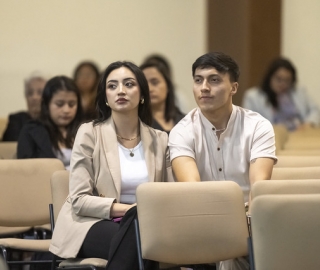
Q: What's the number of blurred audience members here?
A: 6